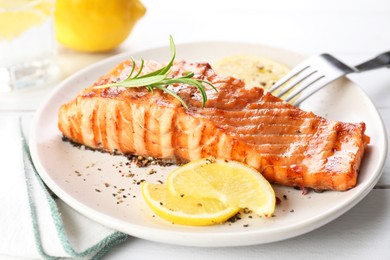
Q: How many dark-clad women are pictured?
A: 0